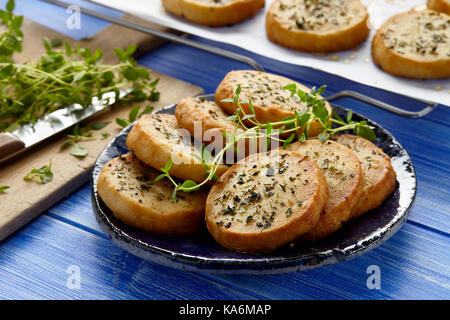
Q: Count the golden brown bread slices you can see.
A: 11